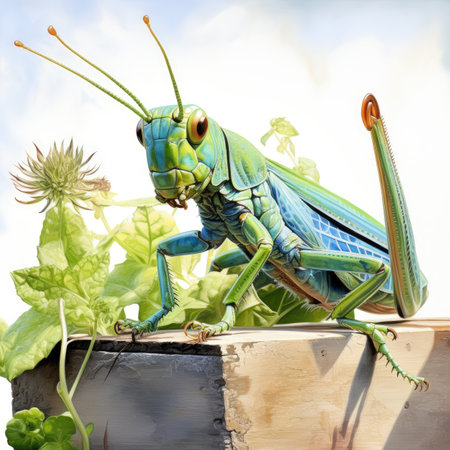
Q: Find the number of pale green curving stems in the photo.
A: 2